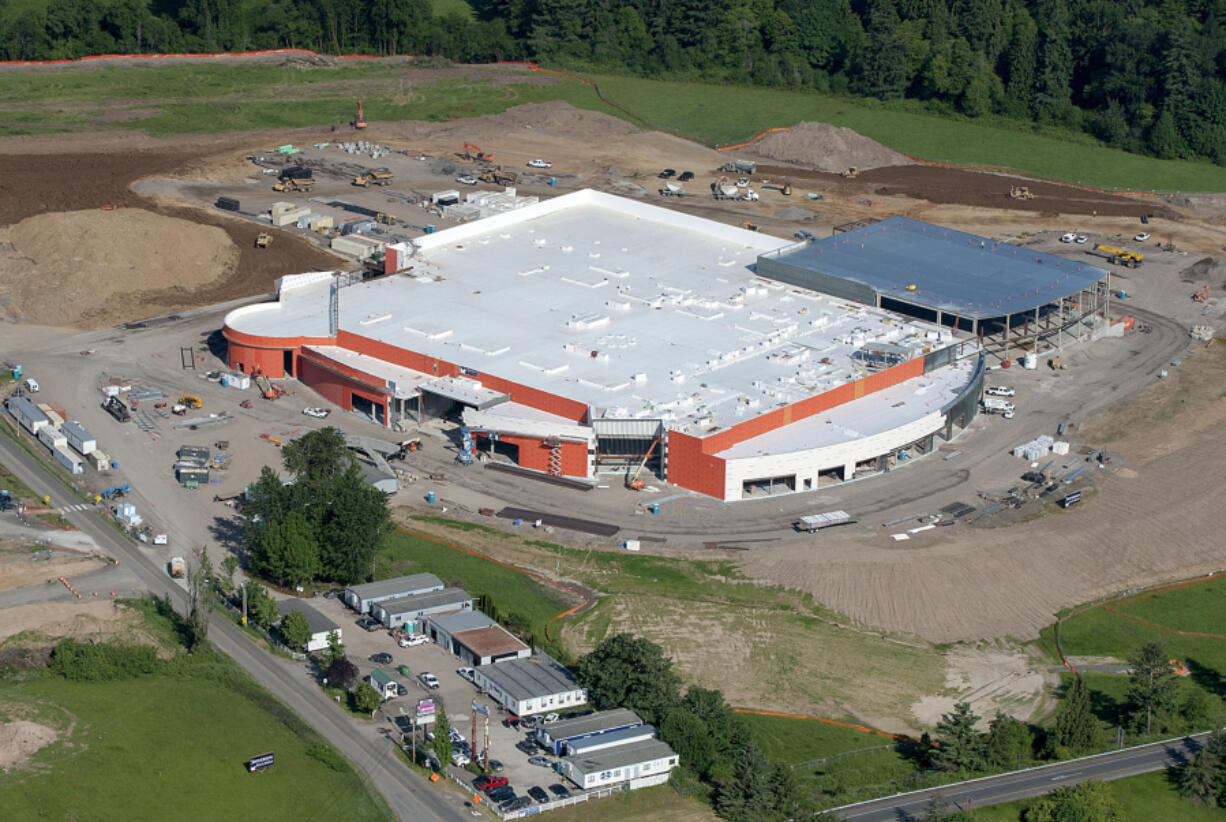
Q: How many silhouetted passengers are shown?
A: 0